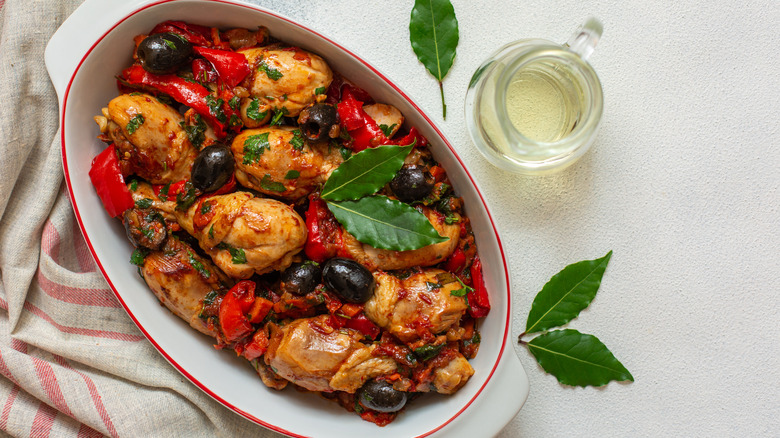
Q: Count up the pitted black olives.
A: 7